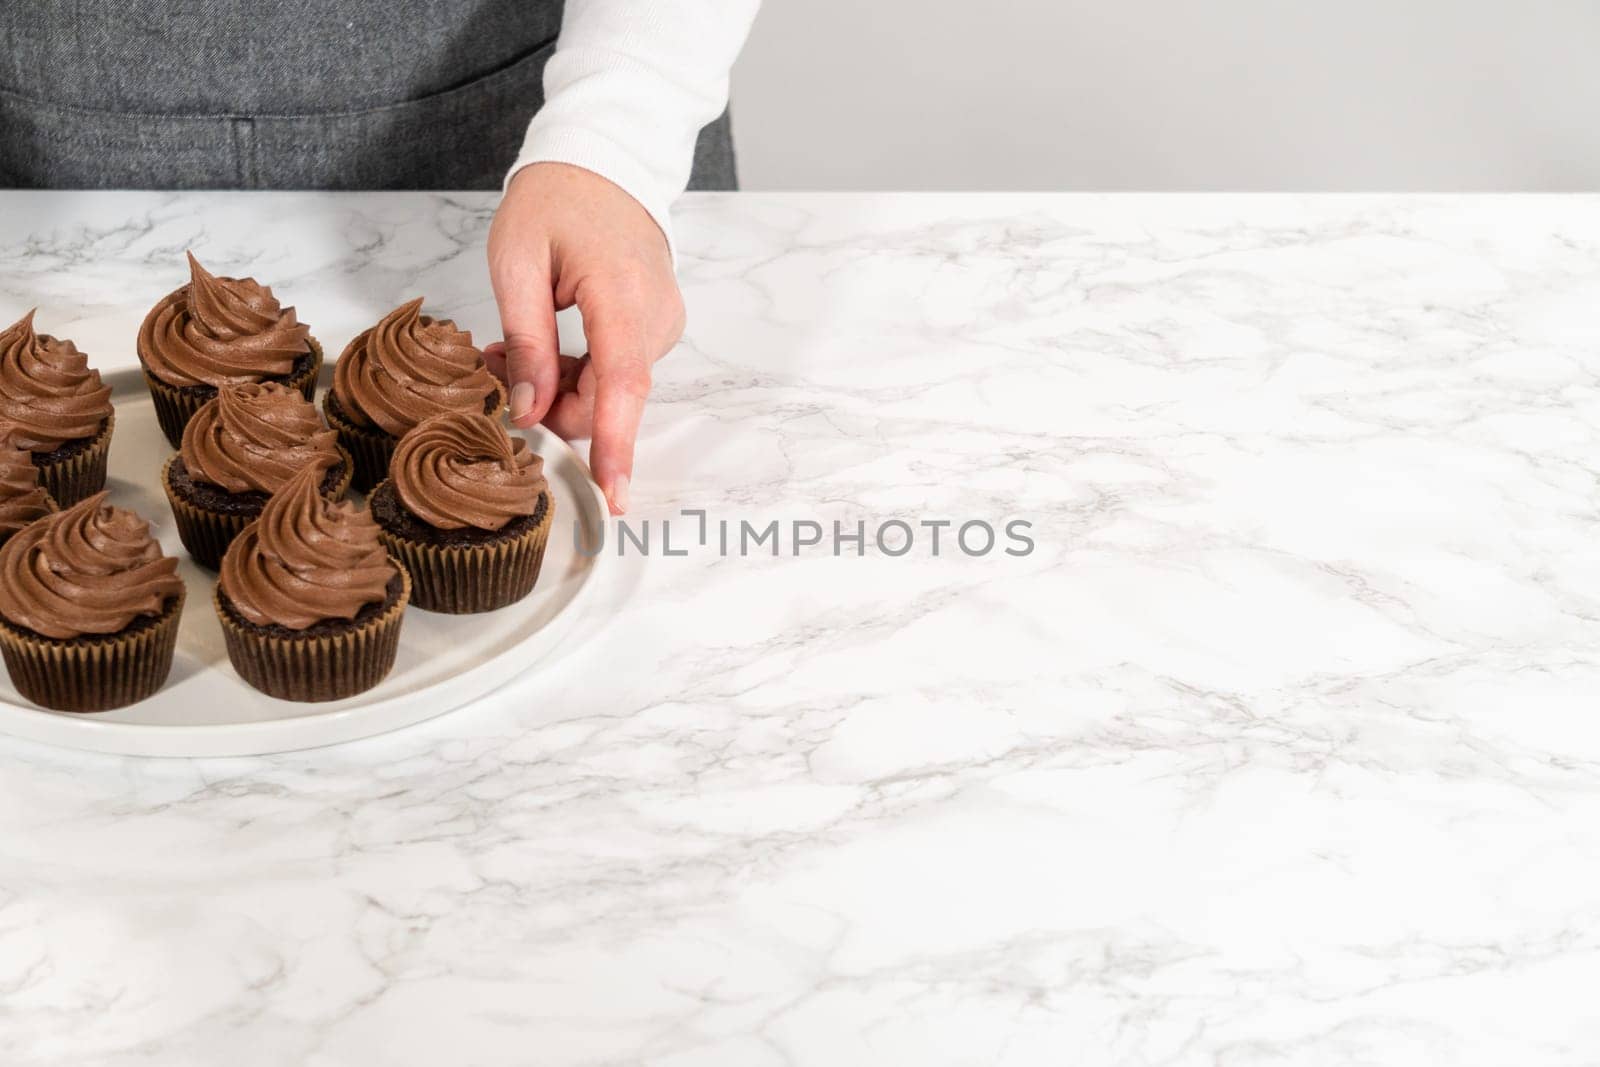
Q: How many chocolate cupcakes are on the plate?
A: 8